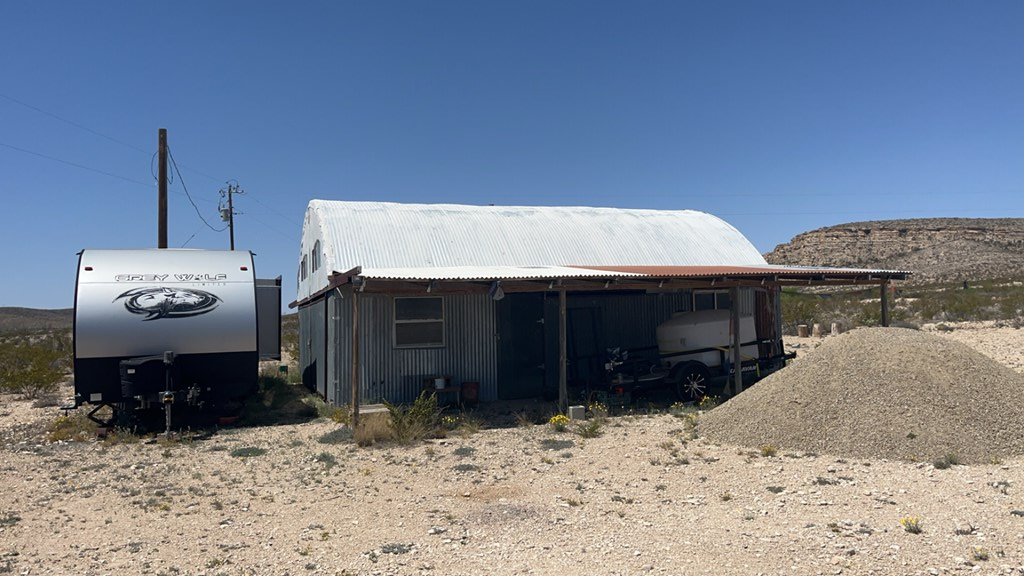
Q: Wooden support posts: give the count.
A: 4